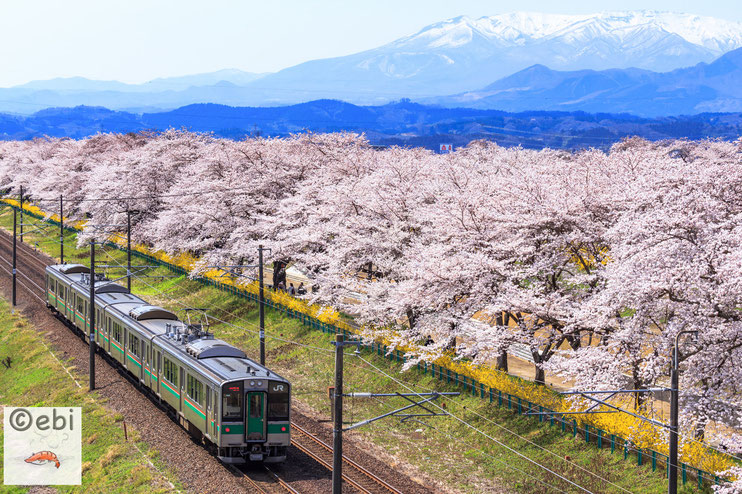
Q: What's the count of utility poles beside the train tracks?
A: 8